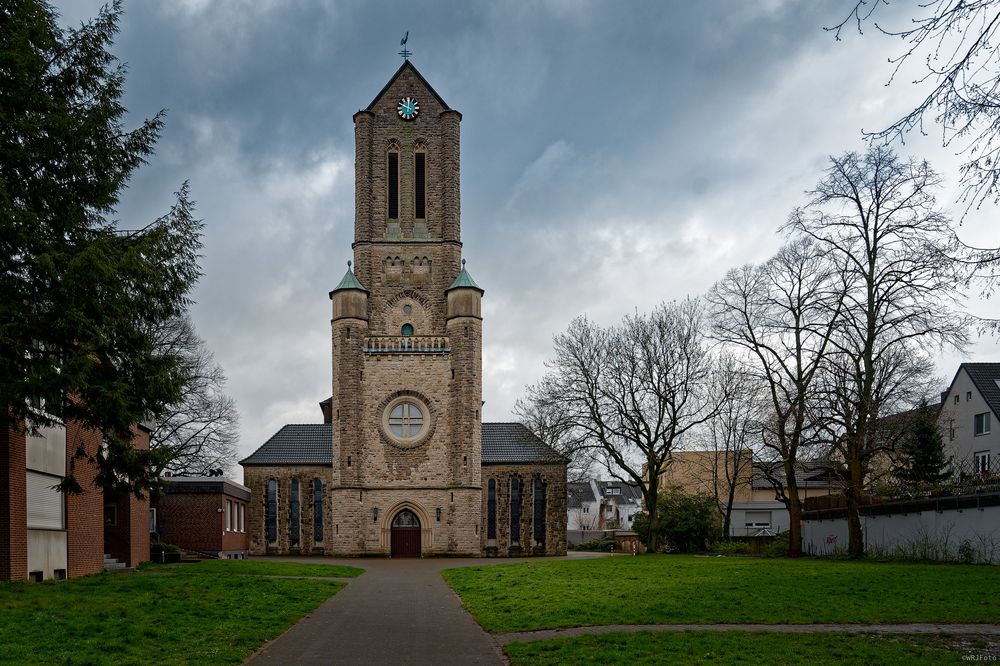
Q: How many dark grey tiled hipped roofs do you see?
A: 2